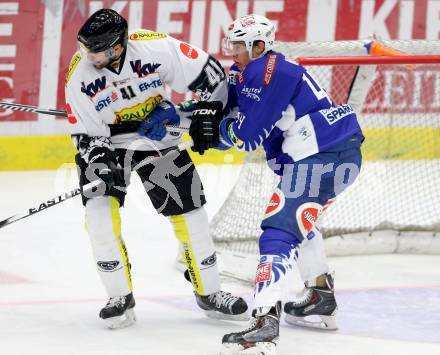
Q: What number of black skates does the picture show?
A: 4